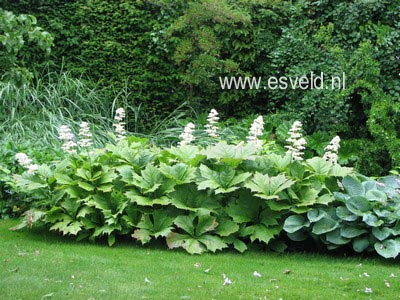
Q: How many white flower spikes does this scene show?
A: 9